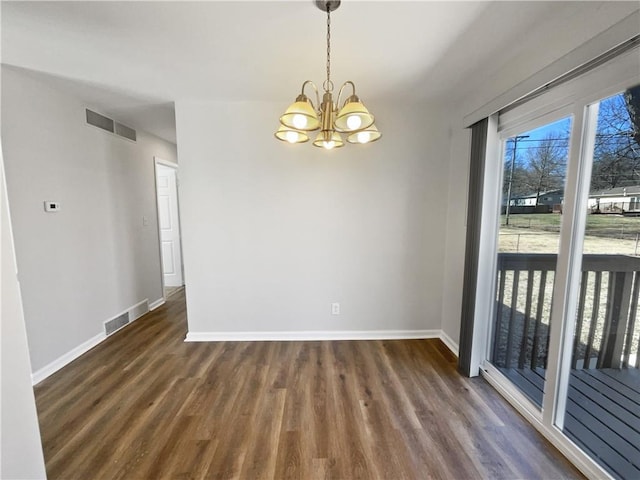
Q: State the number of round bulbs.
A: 5